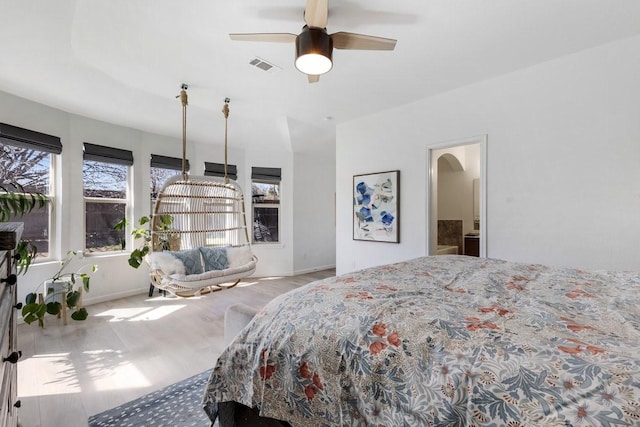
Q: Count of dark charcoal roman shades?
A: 5